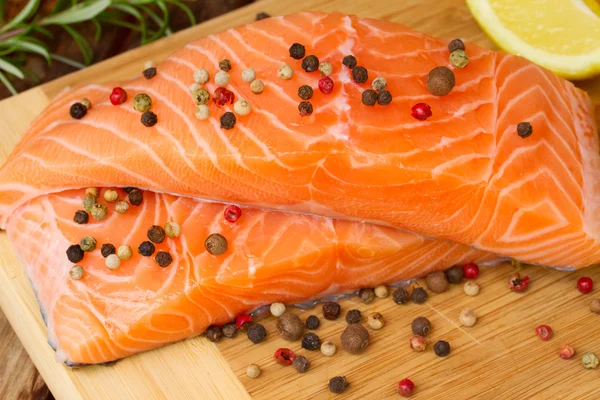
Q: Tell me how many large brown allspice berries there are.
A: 5